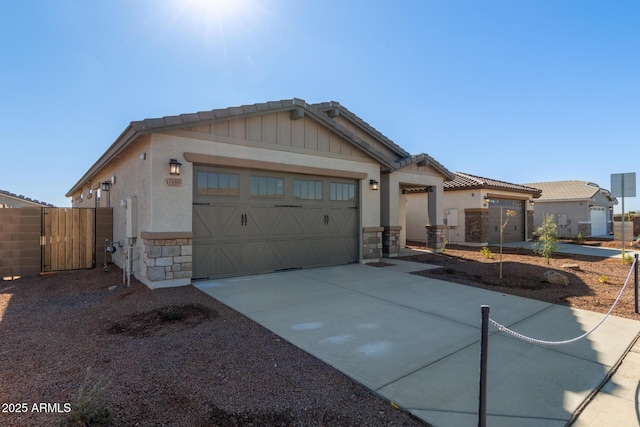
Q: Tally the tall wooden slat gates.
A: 1